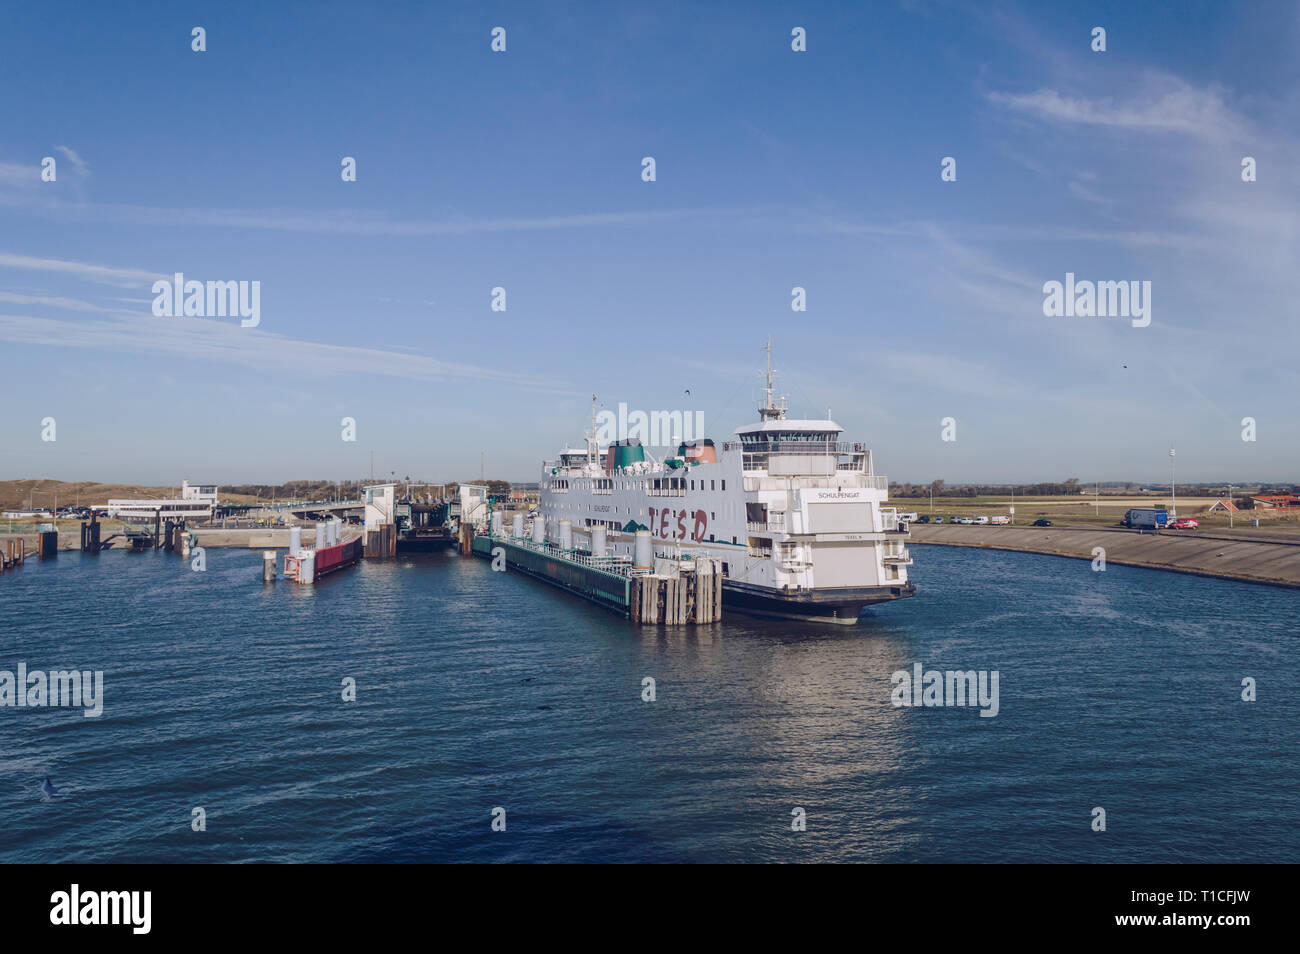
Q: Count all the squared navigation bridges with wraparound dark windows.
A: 2